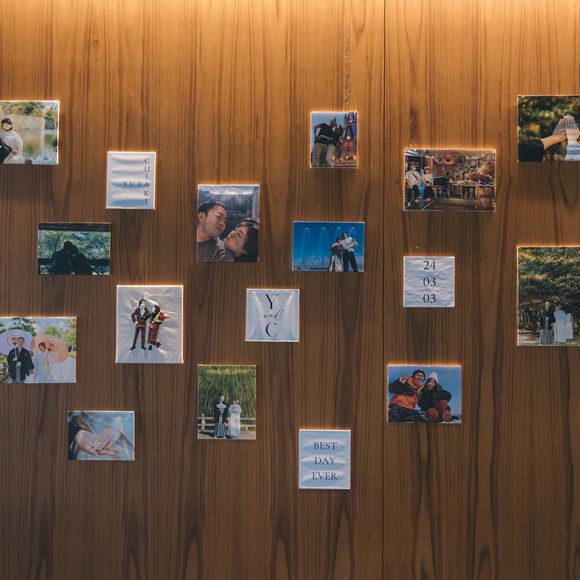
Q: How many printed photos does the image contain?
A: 13